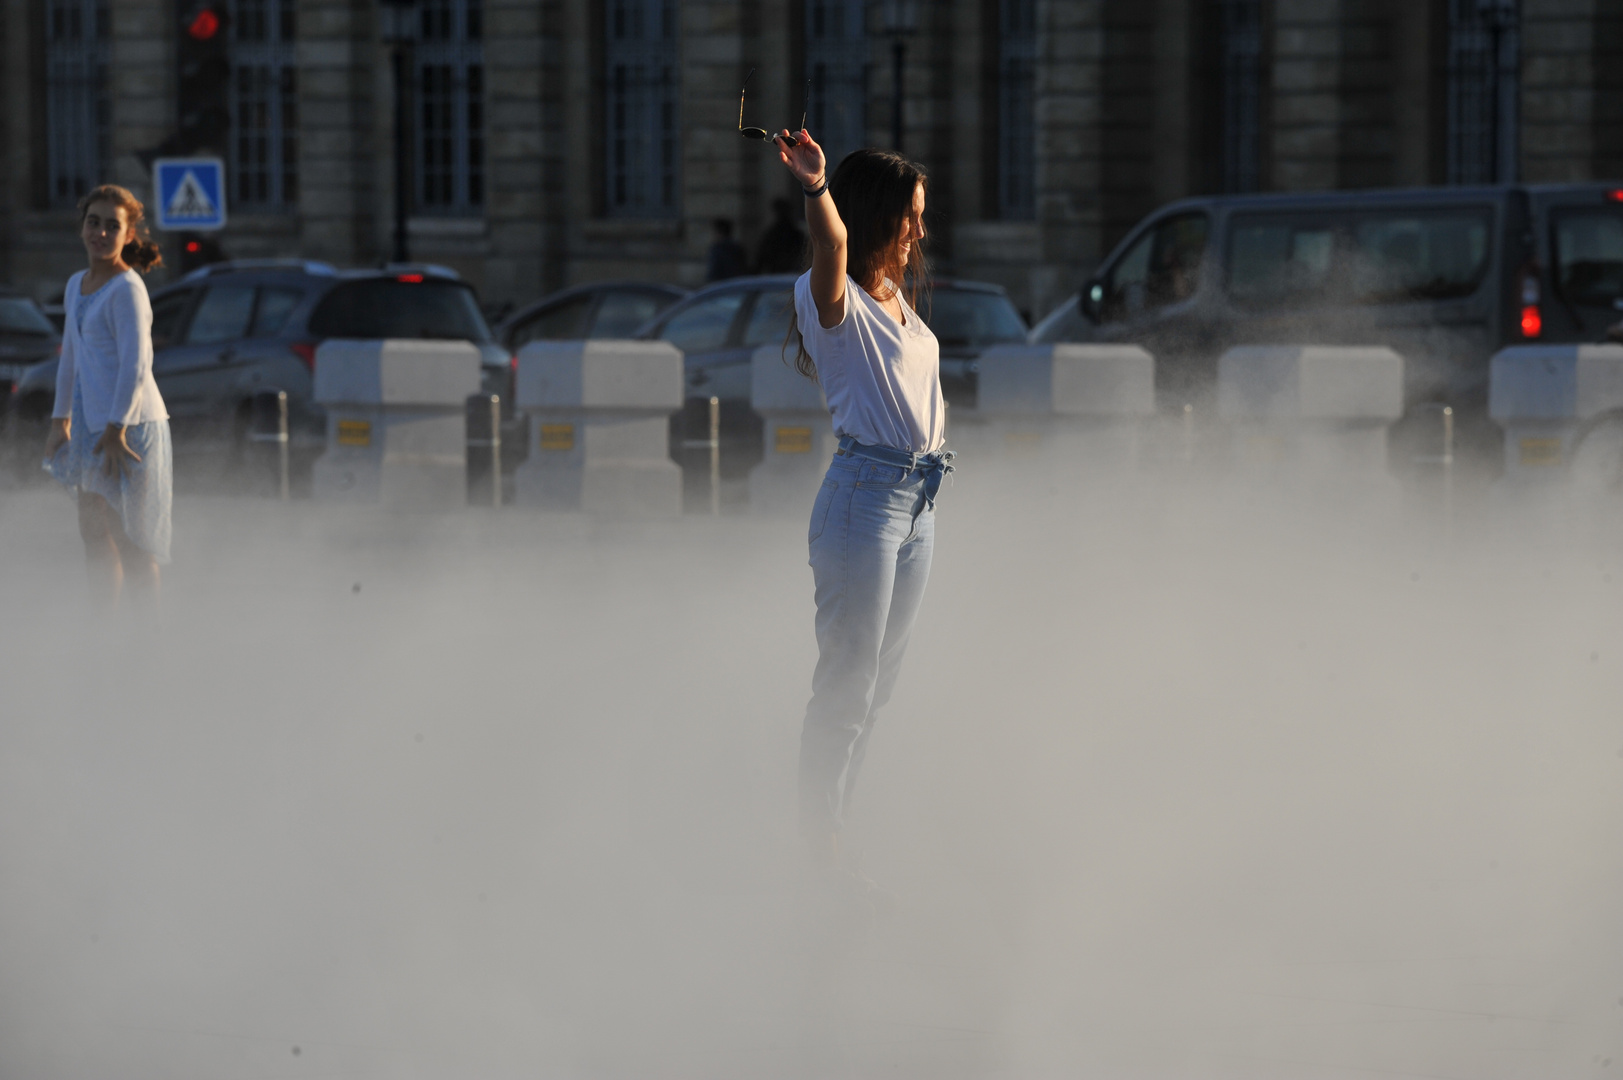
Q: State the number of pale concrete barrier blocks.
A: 6